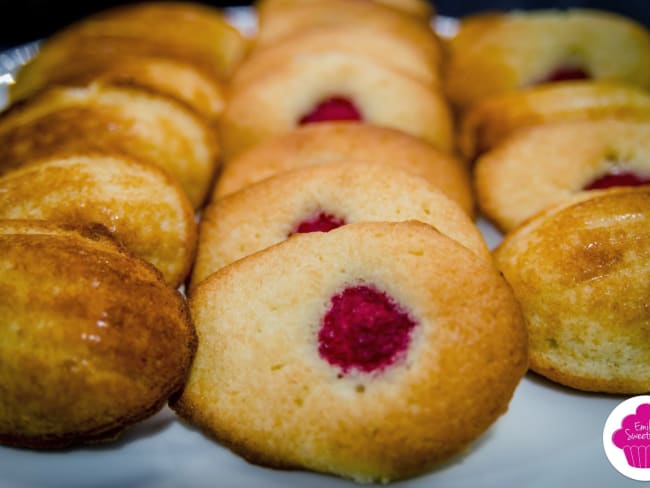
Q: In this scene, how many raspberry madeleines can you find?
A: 5